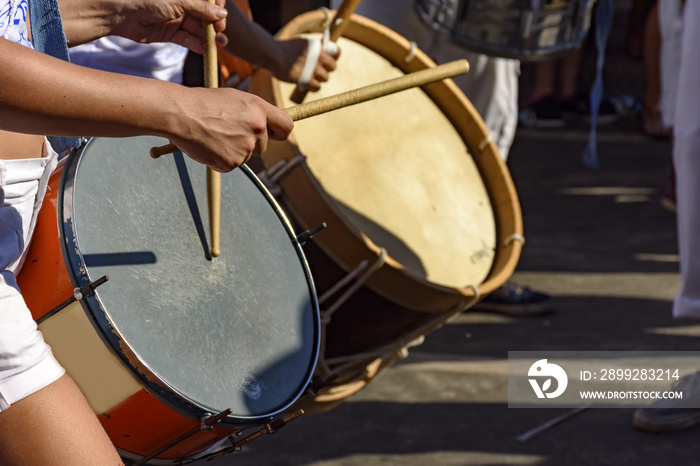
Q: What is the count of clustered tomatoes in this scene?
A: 0